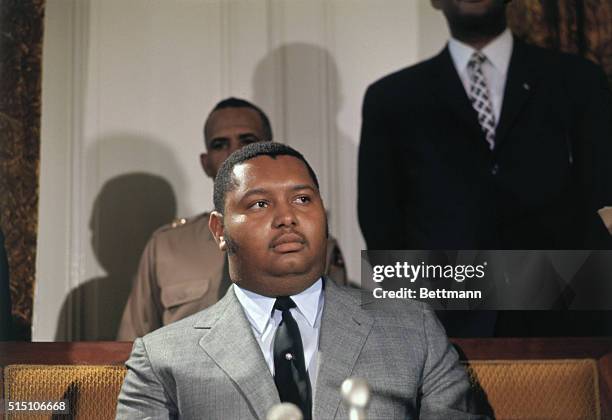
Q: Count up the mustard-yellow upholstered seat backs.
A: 2